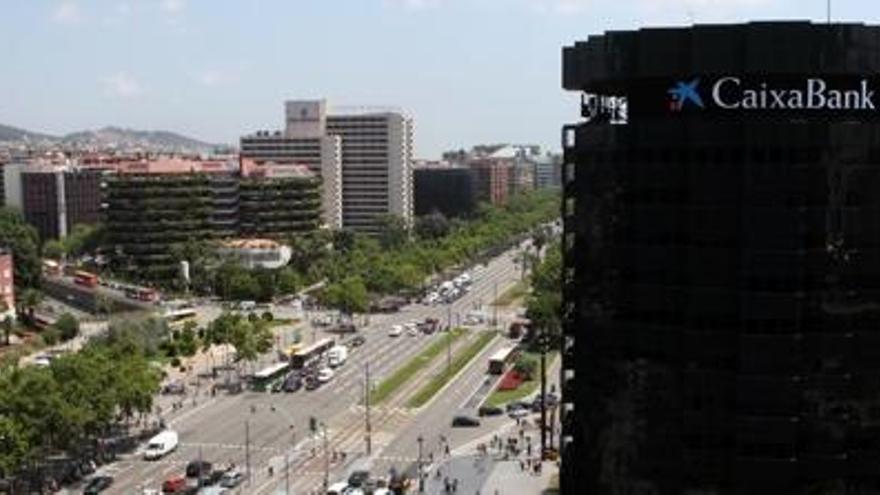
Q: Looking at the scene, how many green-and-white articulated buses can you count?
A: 1